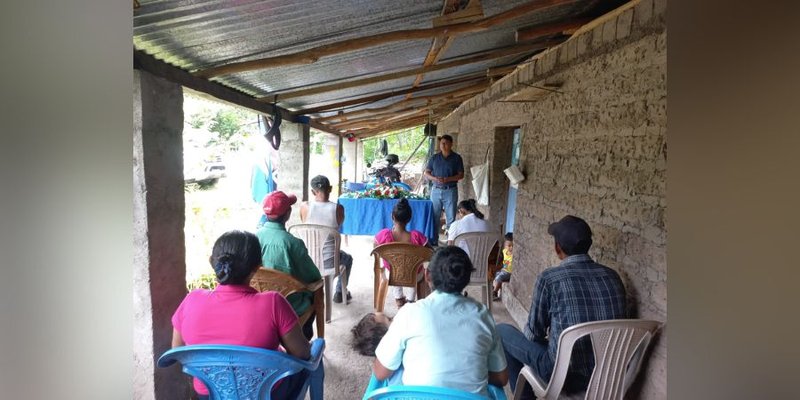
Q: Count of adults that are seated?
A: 7